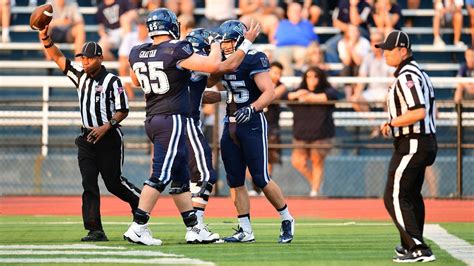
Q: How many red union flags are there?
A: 0